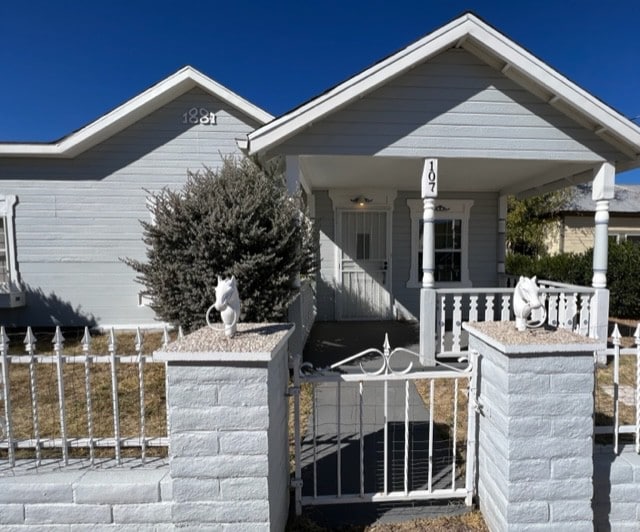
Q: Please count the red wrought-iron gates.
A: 0